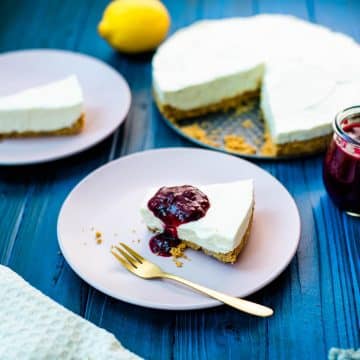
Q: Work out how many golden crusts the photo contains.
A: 3